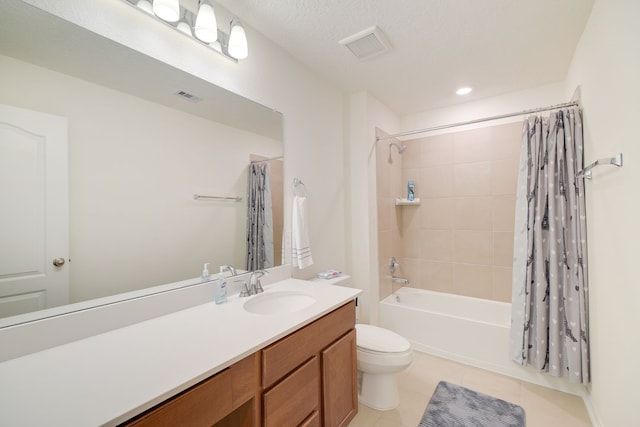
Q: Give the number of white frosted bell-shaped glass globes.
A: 3